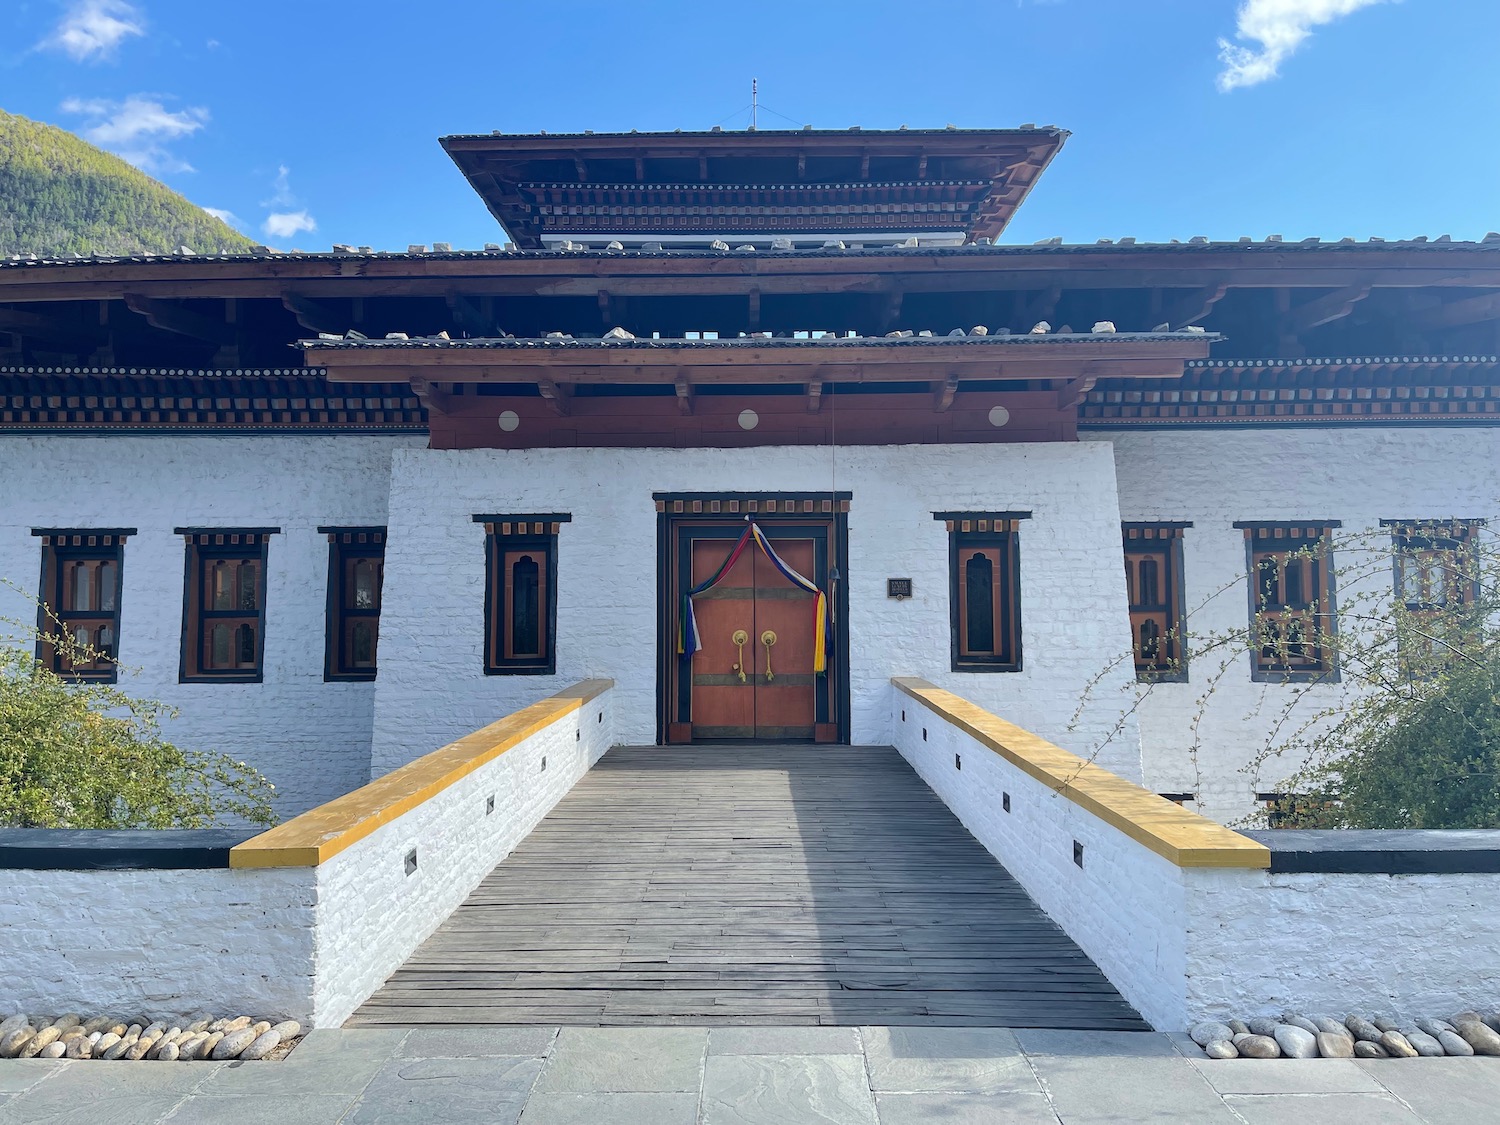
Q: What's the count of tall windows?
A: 8